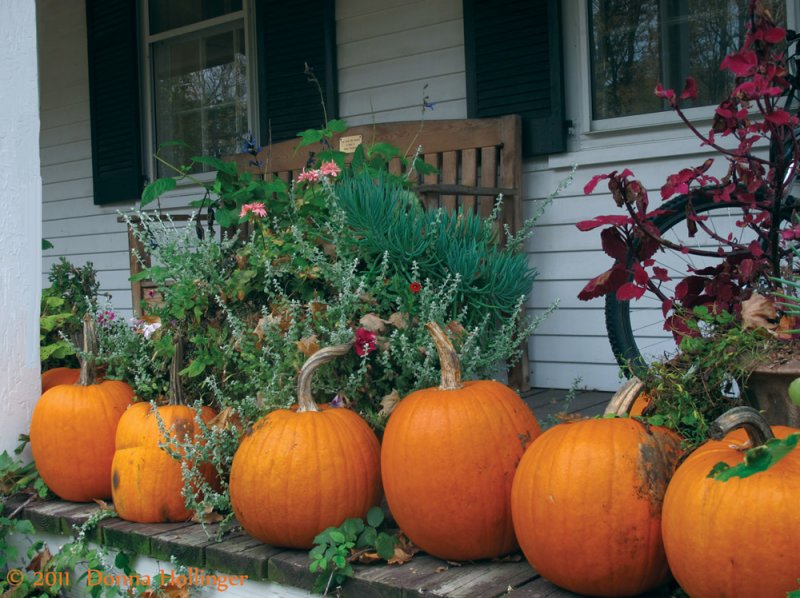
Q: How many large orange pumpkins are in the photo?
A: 6